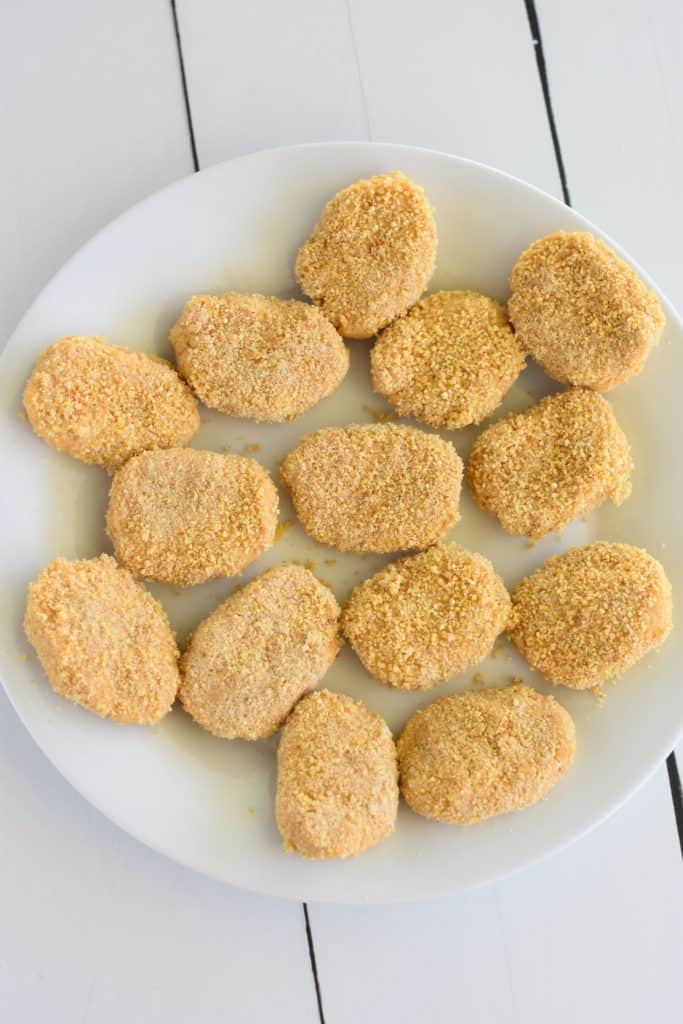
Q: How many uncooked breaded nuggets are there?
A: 14